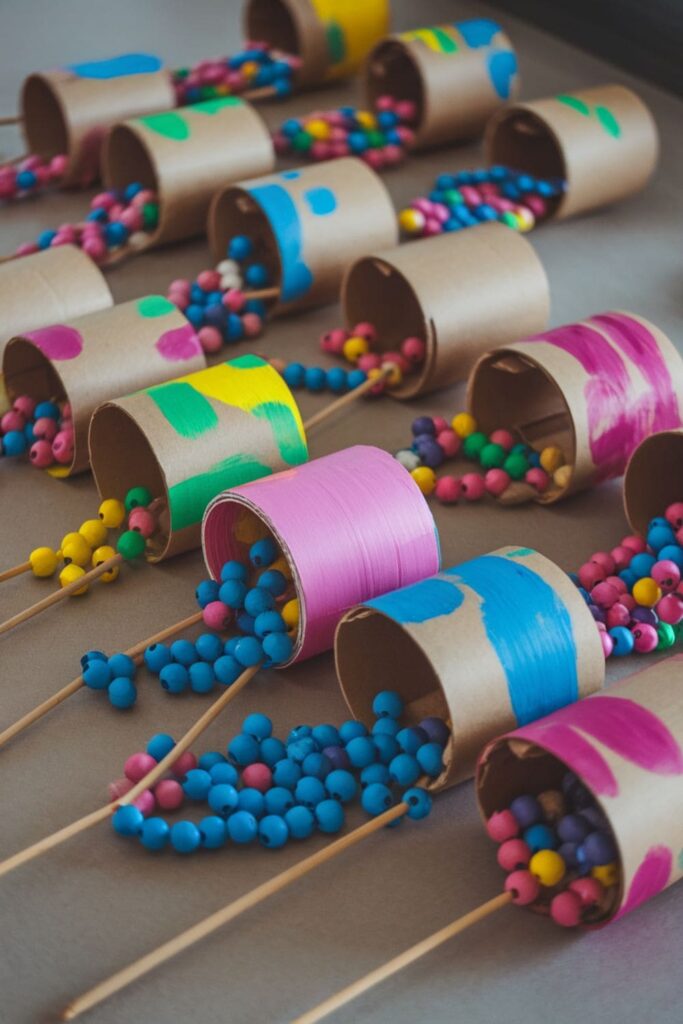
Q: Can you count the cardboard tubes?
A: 15